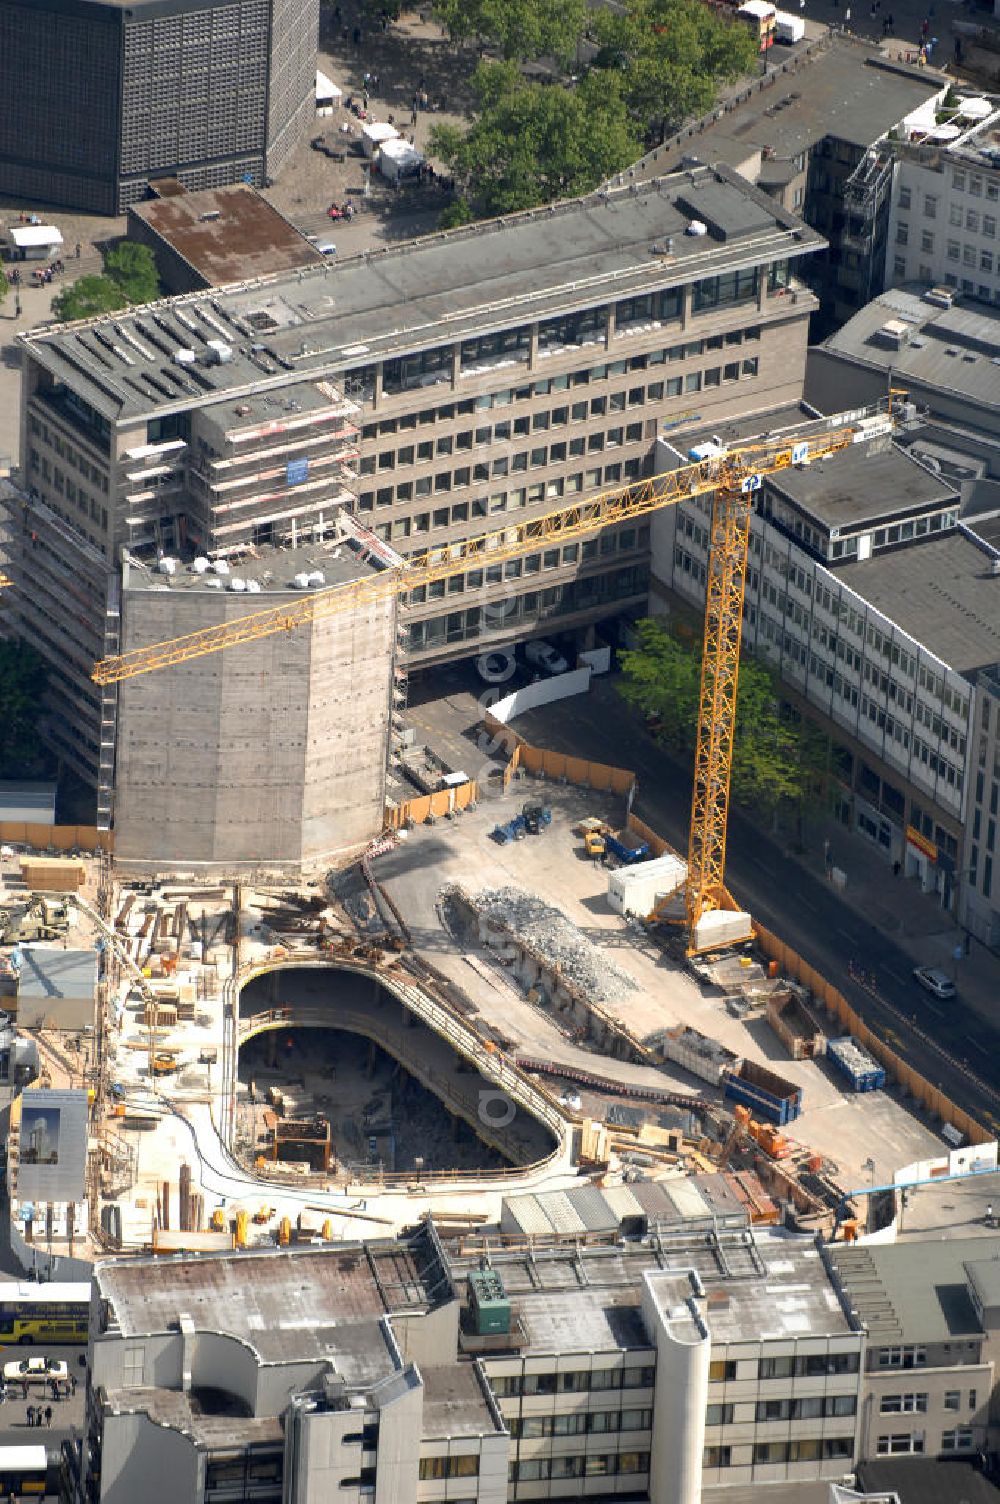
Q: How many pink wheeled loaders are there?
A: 0